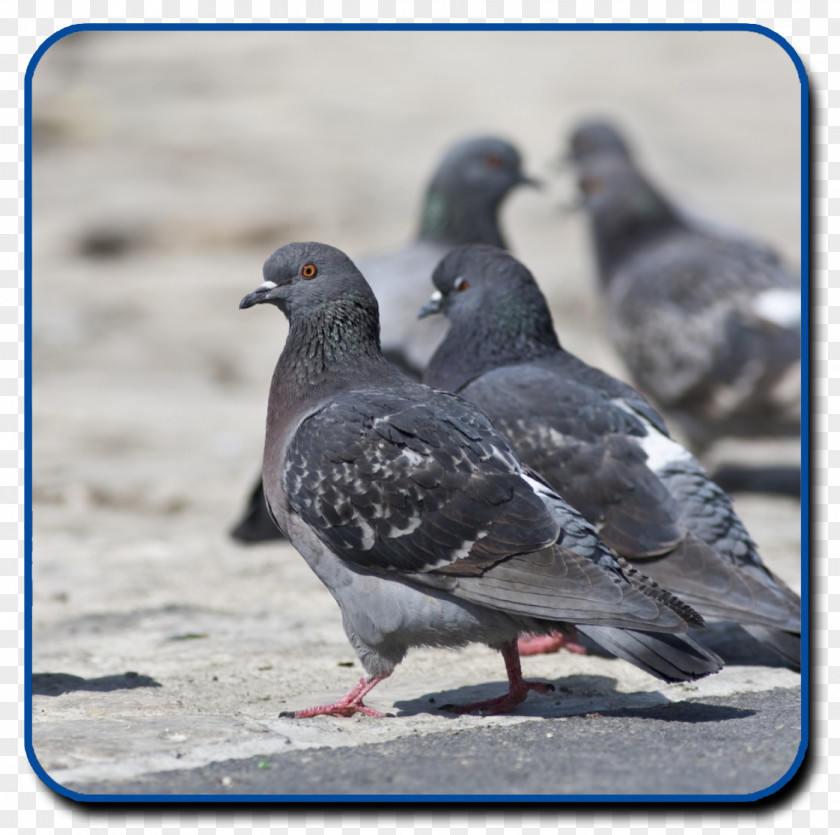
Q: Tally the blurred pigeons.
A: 3